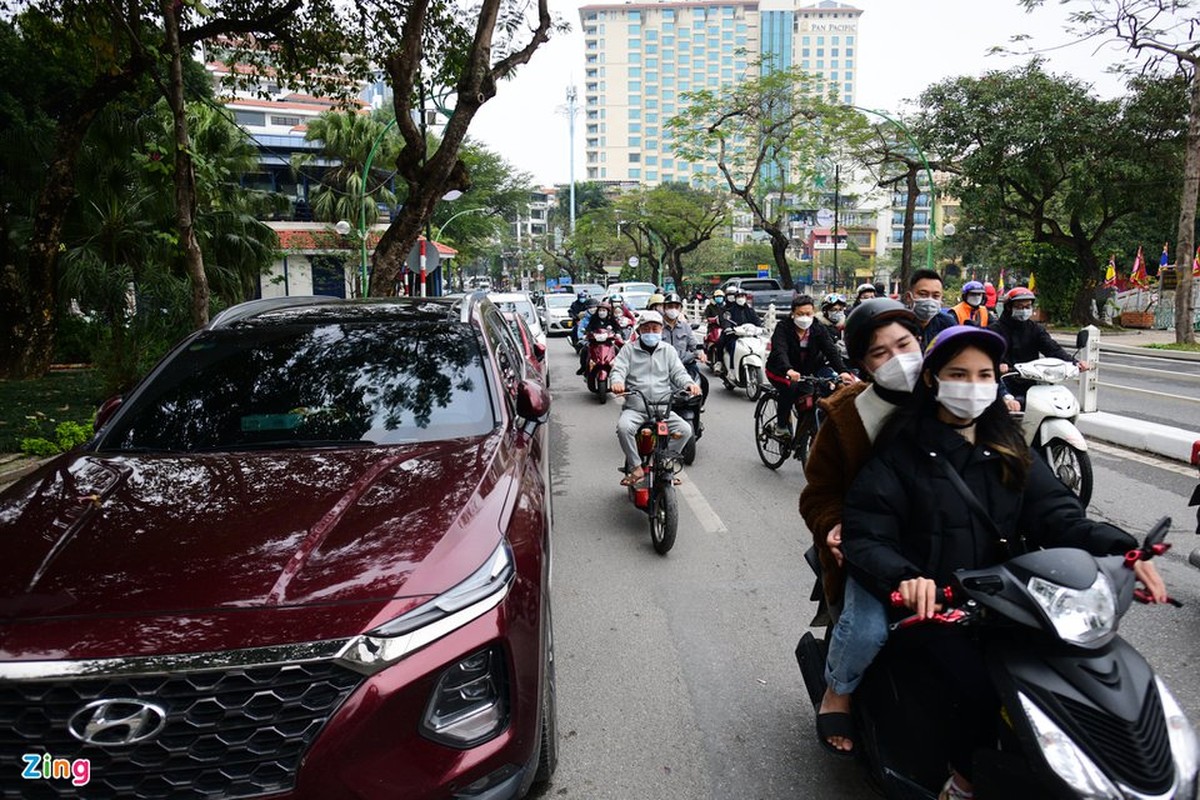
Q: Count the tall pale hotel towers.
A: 1